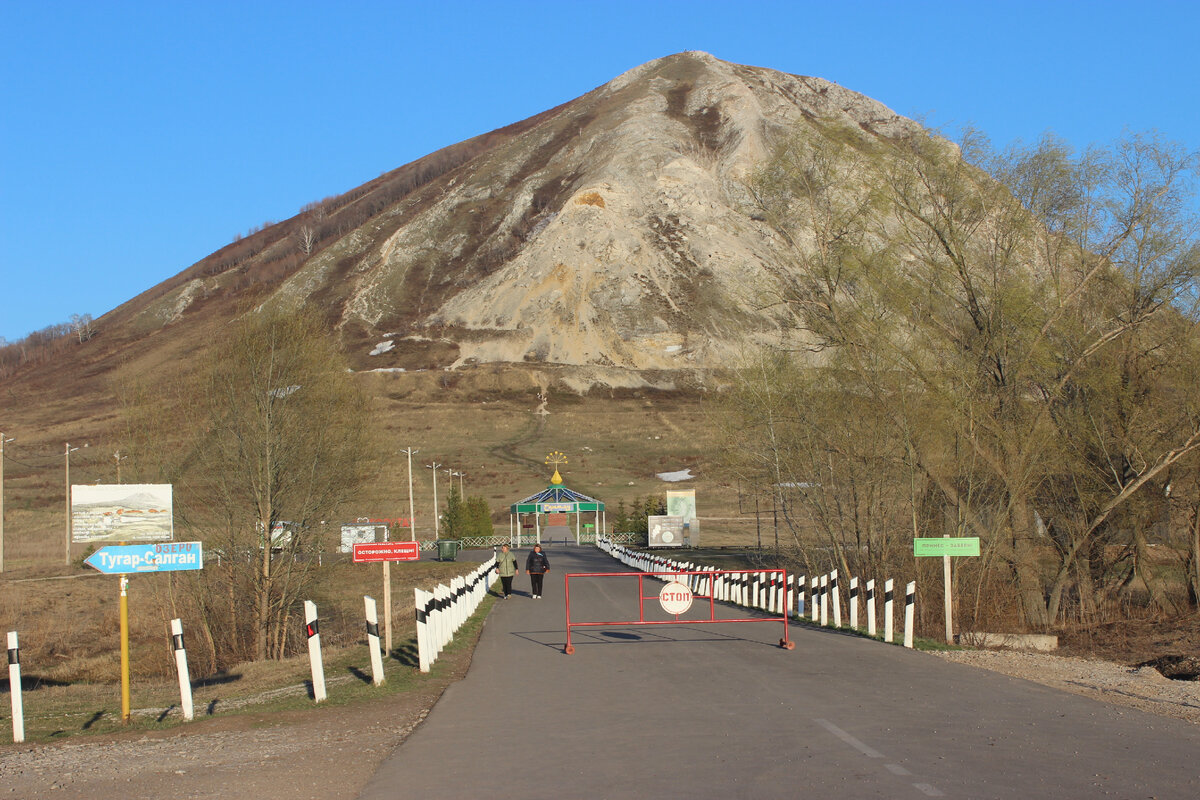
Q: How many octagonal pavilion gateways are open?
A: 1